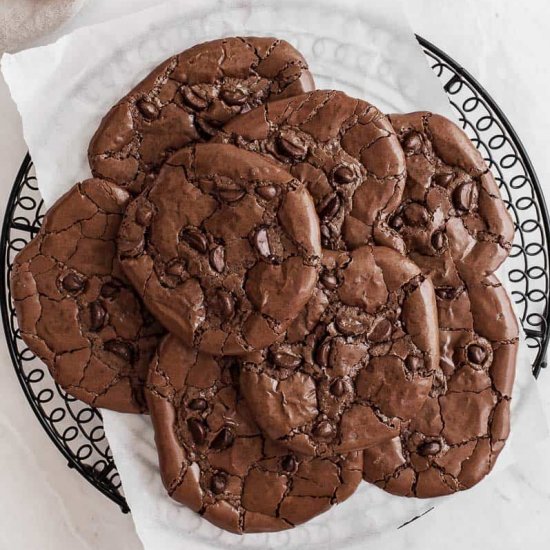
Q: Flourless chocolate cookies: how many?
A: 8